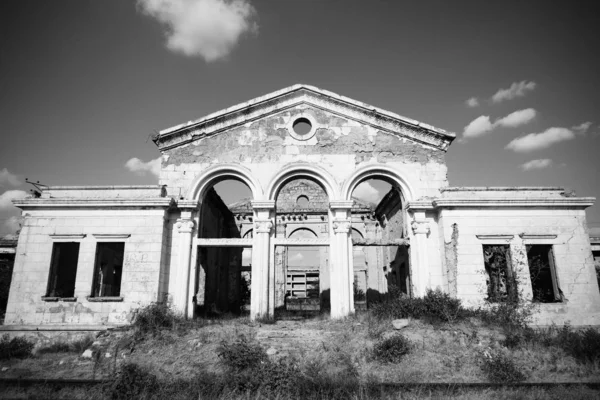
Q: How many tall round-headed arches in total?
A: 3